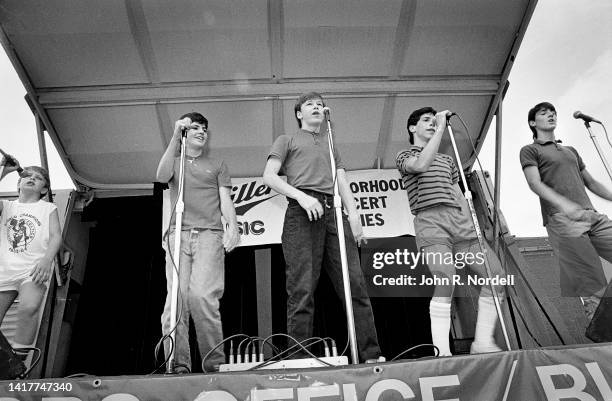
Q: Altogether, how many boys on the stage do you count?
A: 5